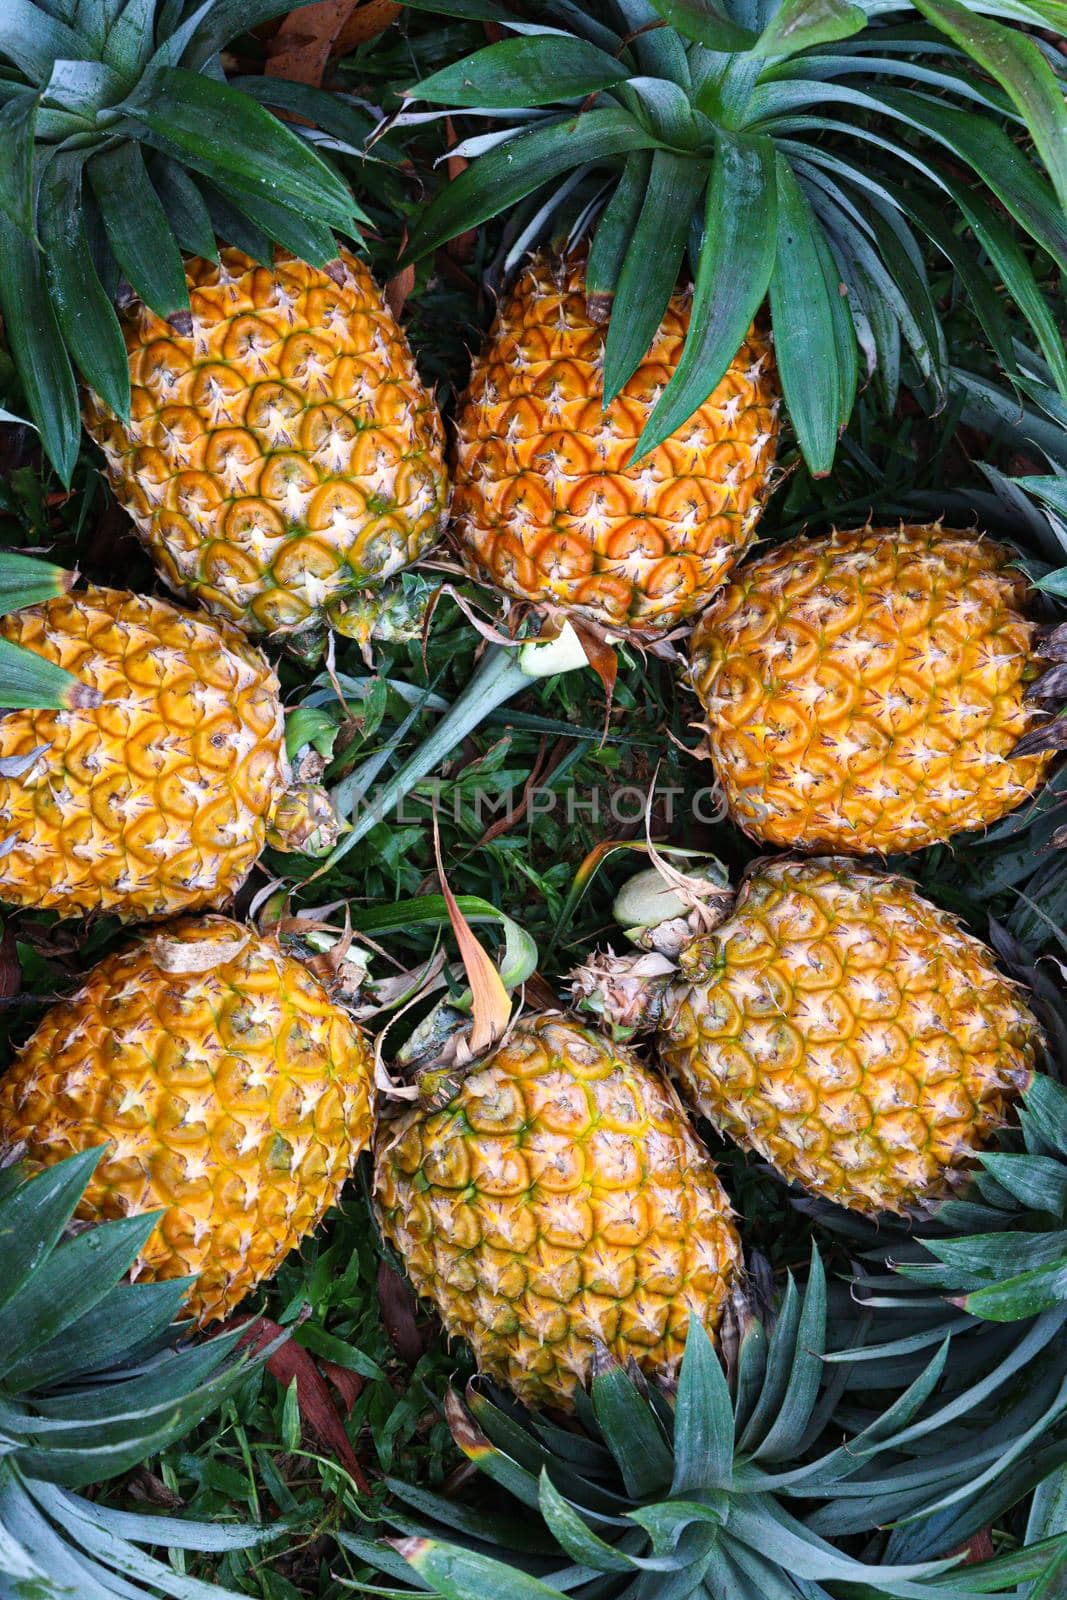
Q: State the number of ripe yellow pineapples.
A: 7